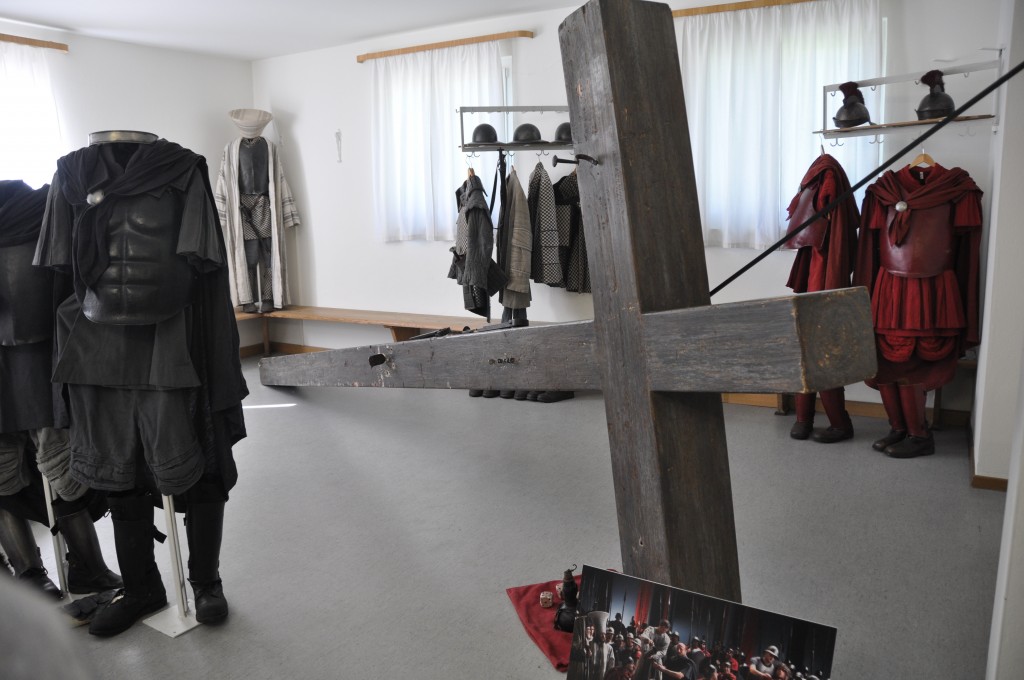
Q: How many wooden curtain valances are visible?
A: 3